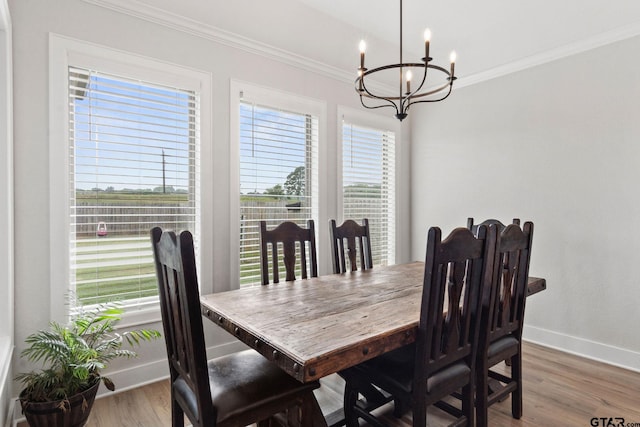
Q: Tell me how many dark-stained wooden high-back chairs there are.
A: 6